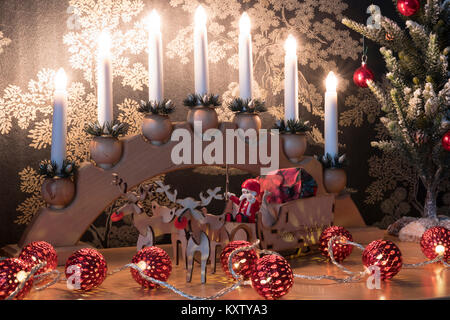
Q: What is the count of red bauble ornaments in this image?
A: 12